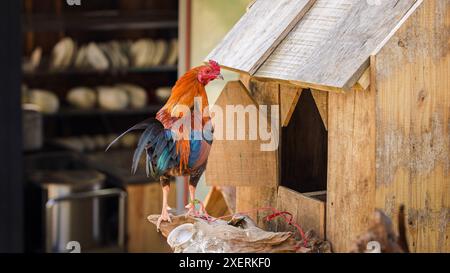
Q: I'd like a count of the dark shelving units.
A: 1